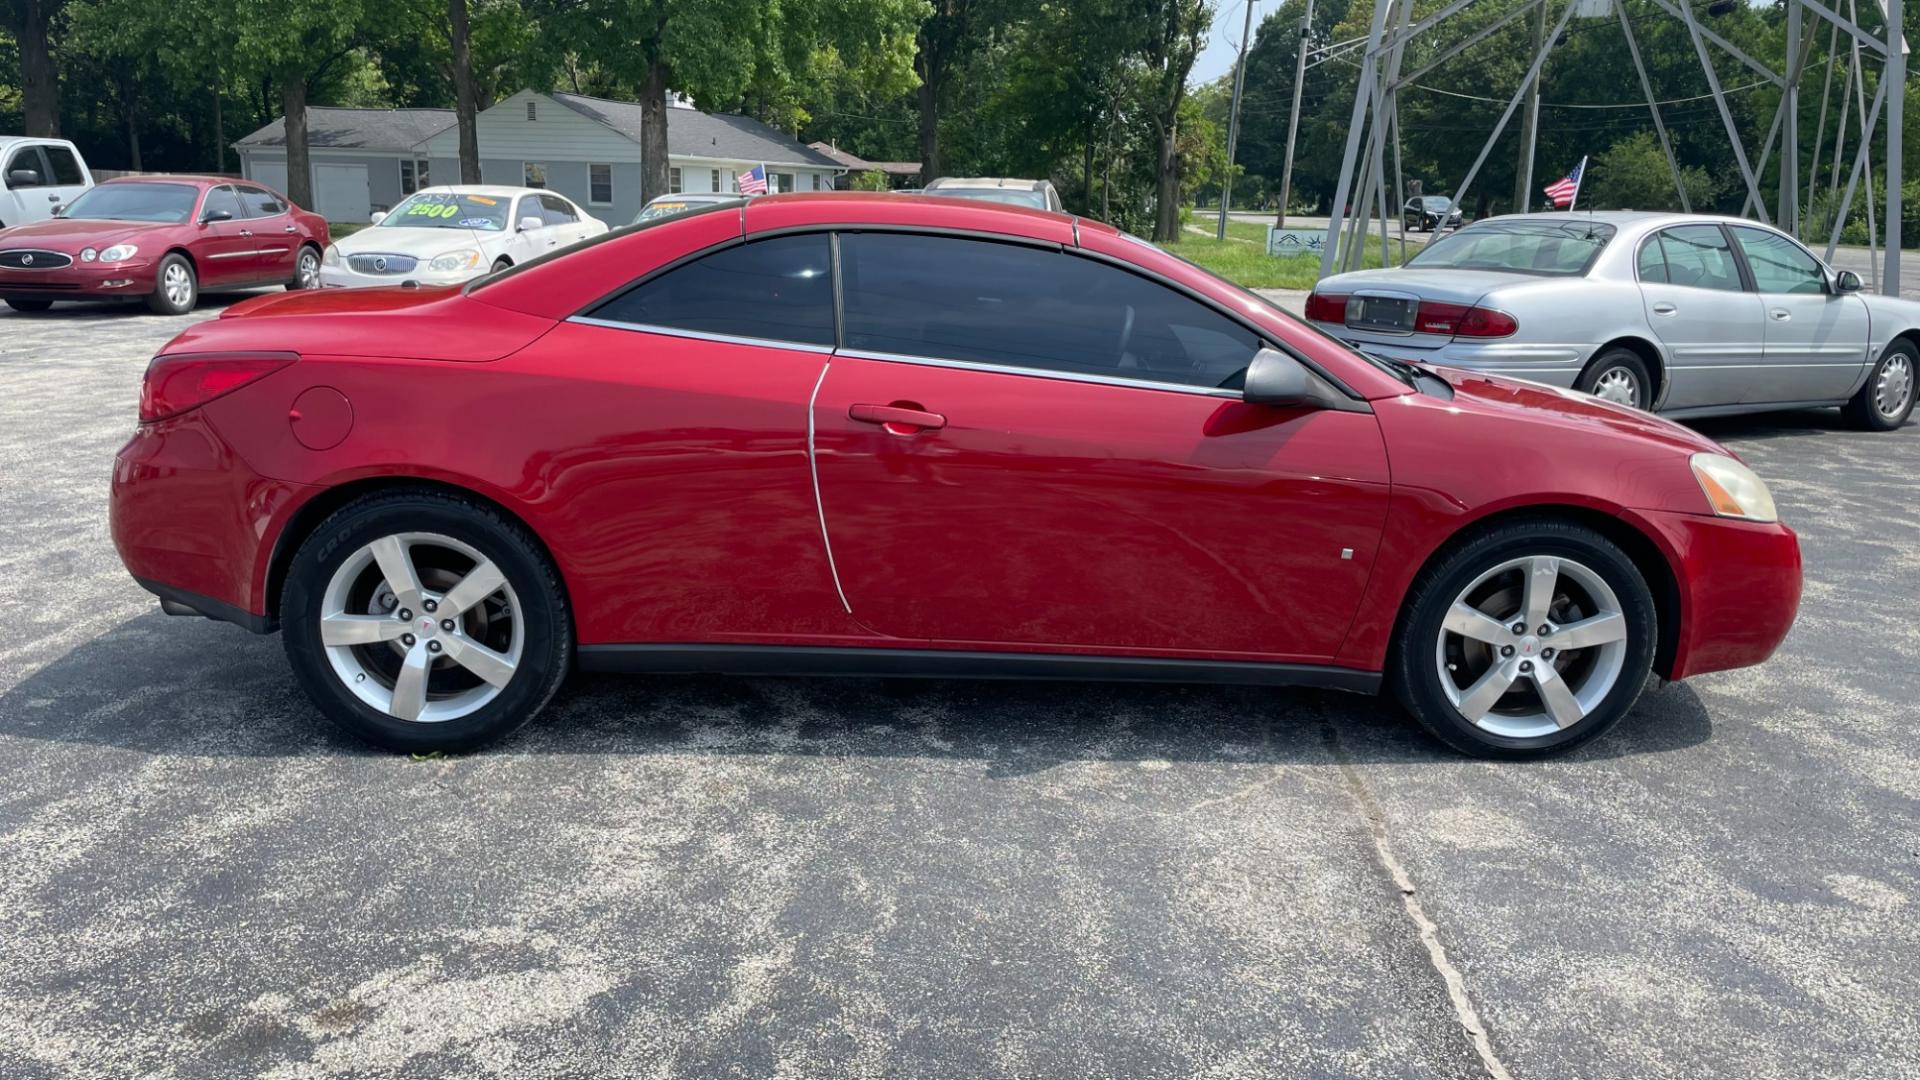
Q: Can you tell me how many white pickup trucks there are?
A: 1